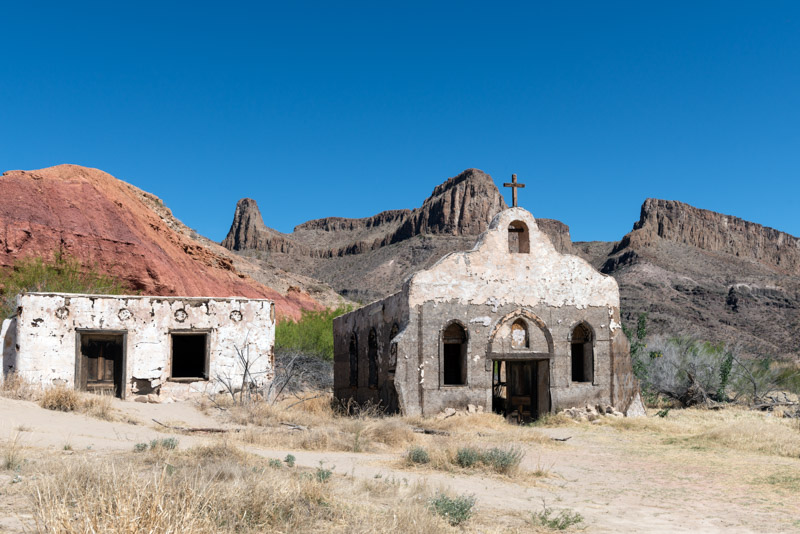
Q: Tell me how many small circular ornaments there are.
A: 4